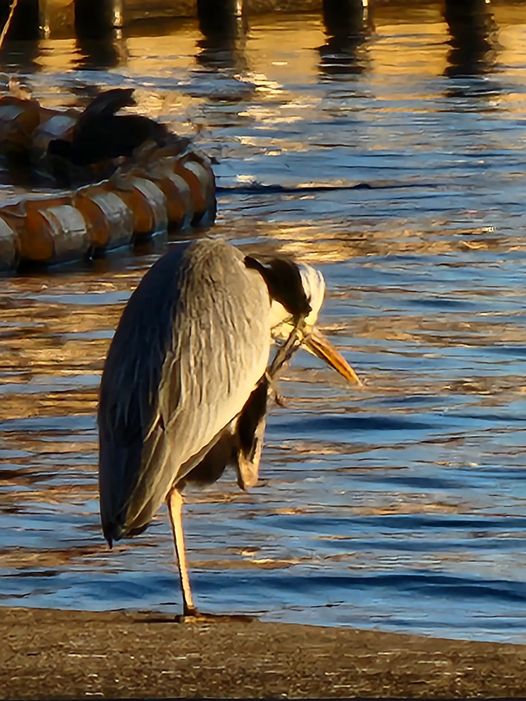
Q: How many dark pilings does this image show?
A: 5